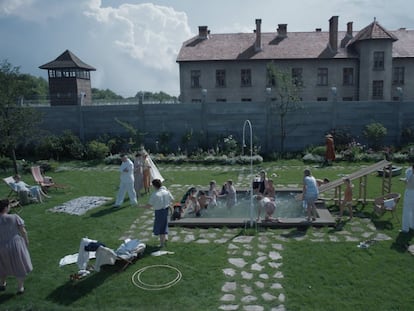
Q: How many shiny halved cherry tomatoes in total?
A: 0